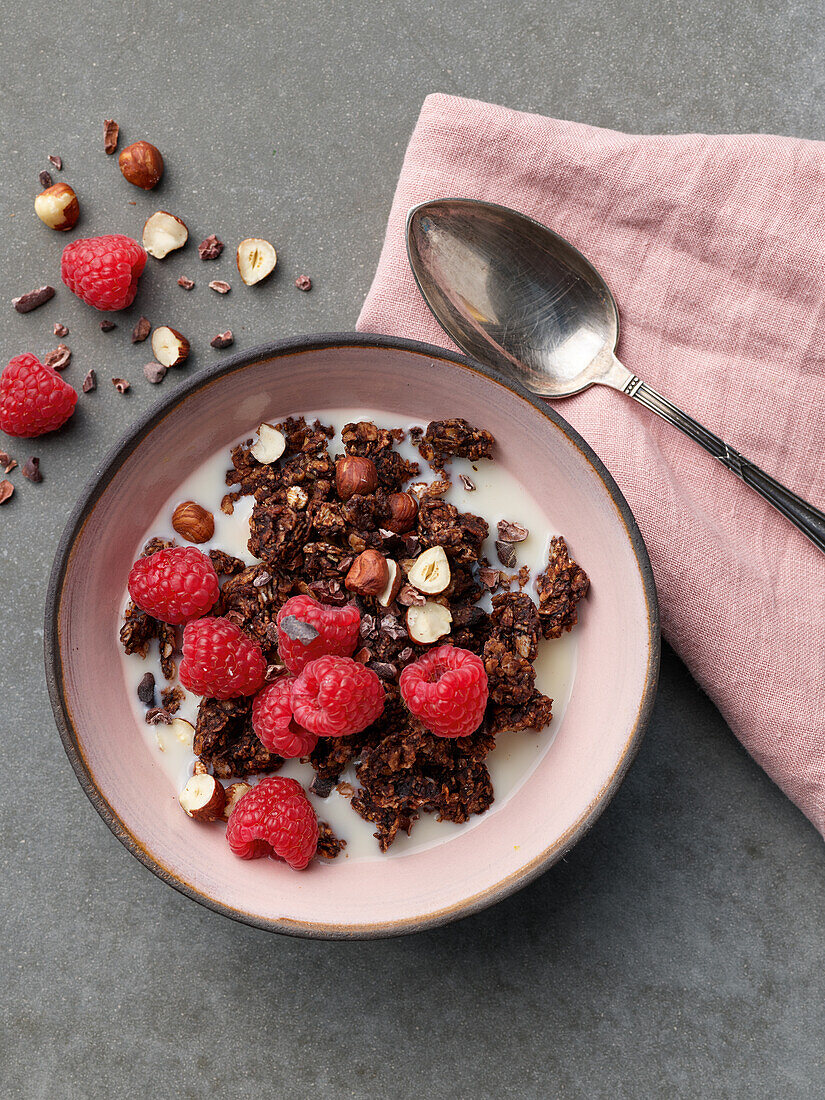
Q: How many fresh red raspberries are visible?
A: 9